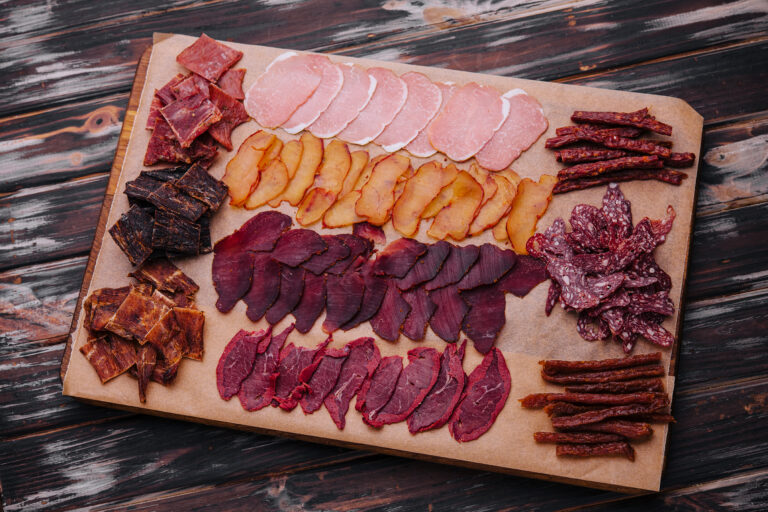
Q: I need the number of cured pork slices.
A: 8